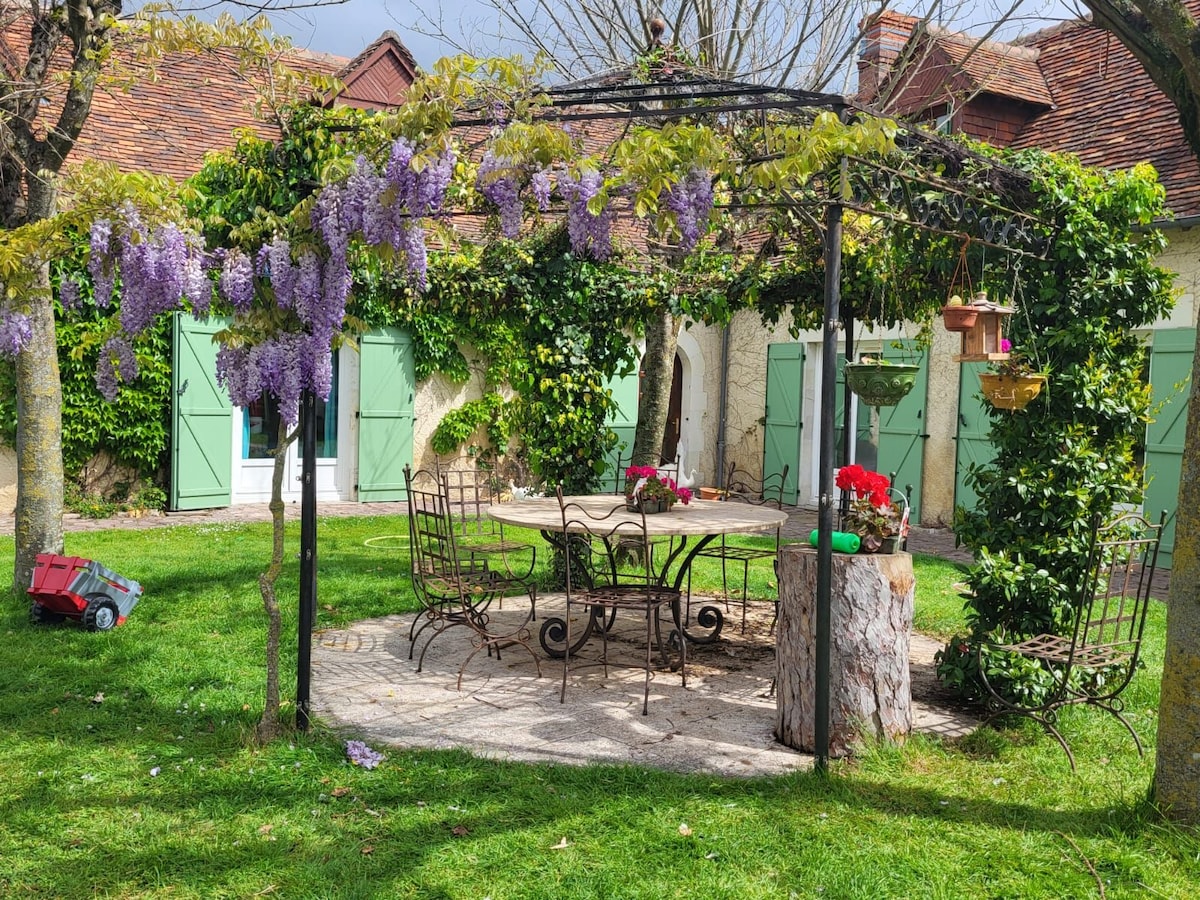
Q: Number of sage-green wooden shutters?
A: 7